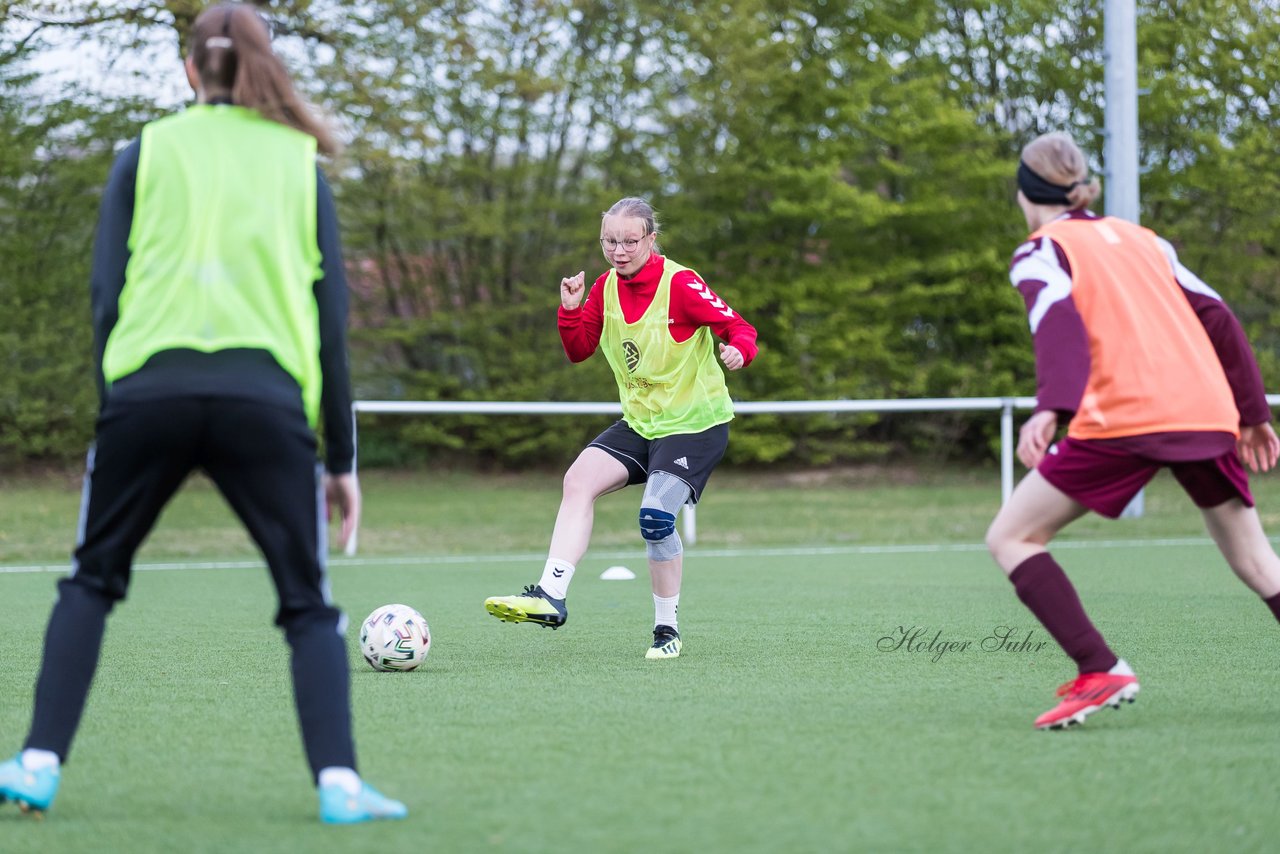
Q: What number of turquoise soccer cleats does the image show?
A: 2